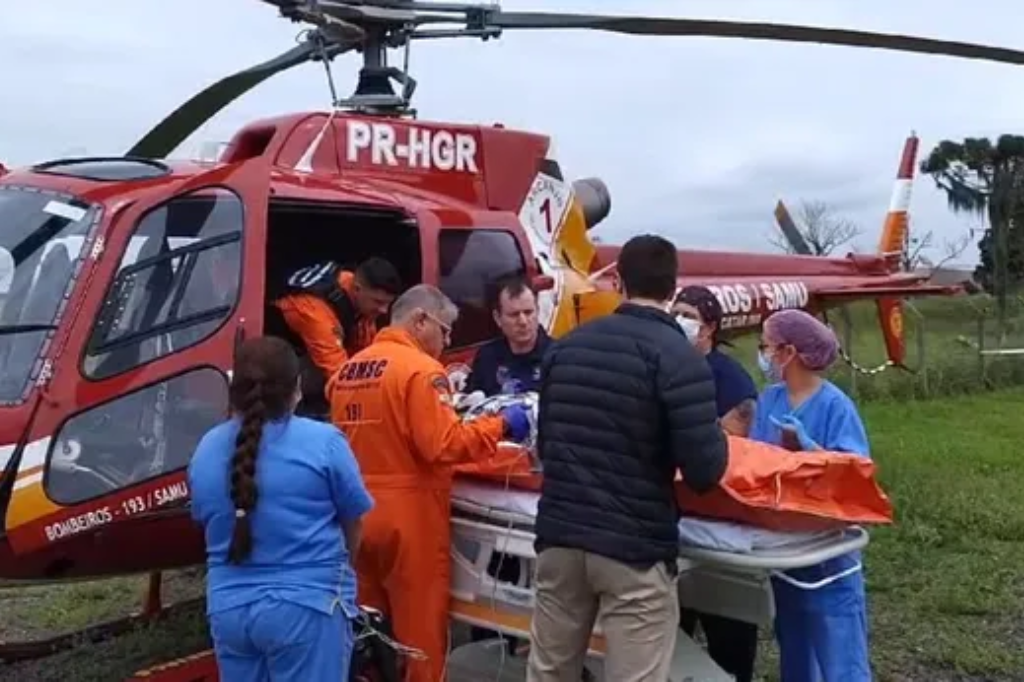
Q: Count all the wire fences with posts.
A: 1